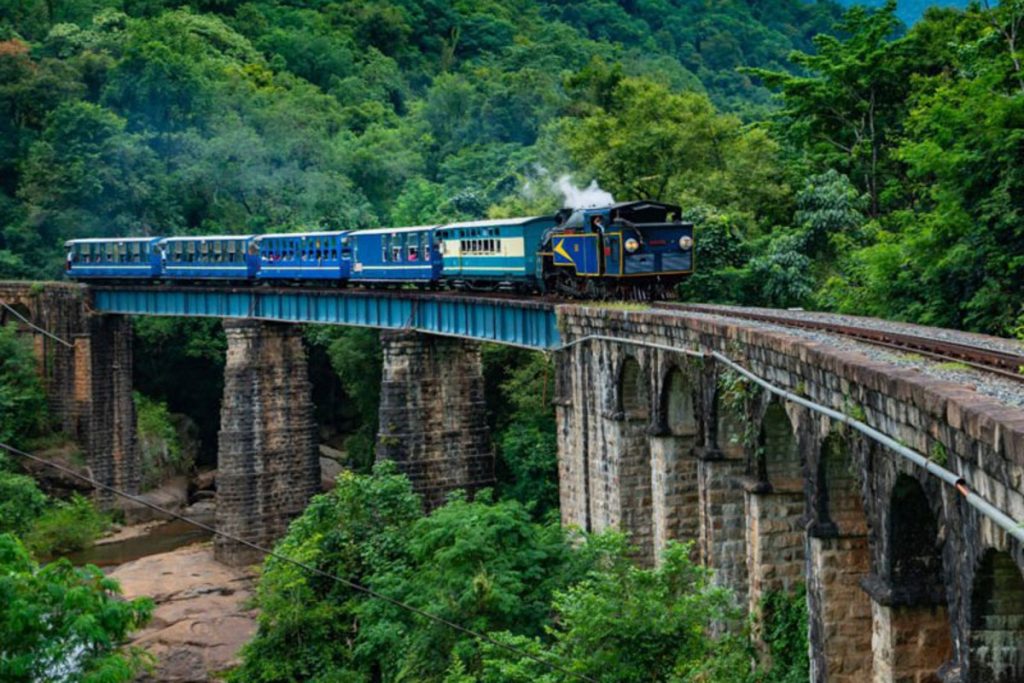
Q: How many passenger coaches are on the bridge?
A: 5